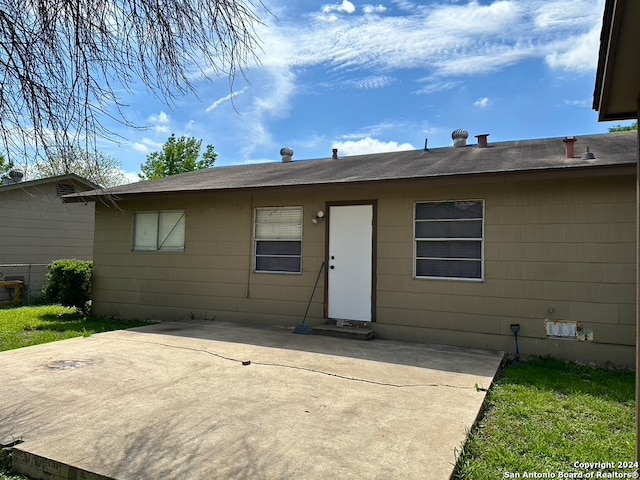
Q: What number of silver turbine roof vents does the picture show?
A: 2